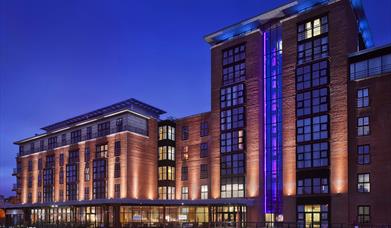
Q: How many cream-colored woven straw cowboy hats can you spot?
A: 0